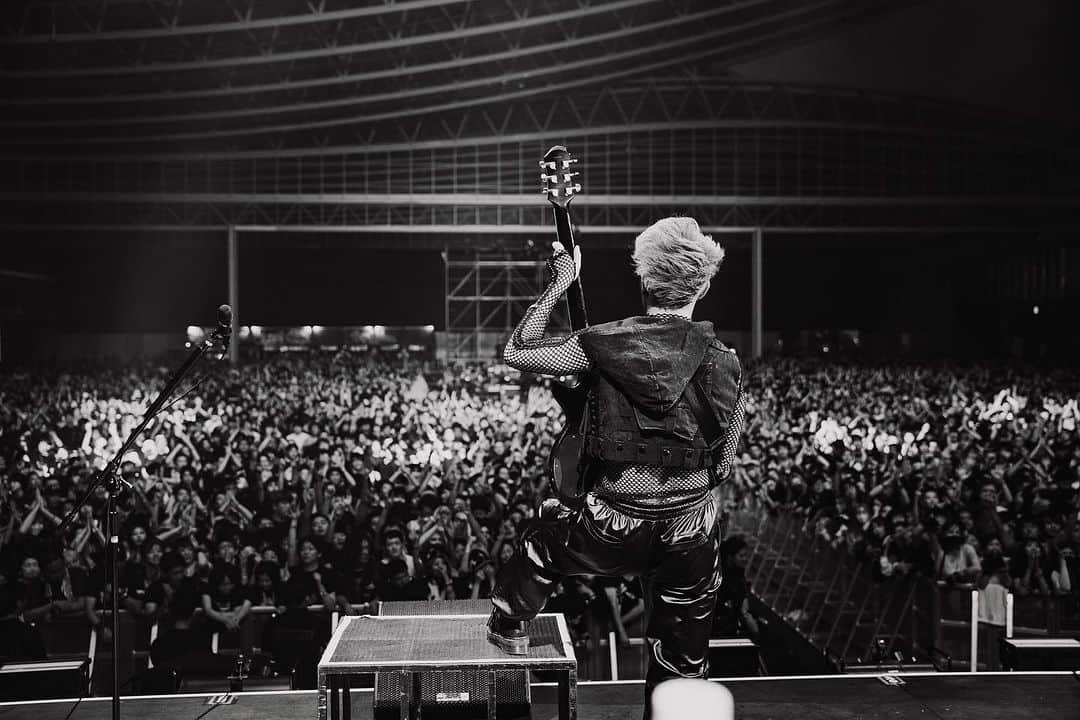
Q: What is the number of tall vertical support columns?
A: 2